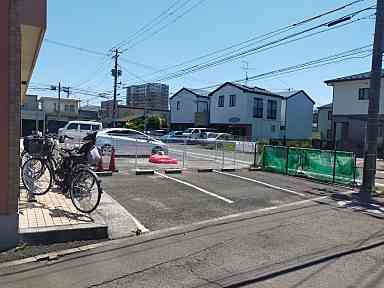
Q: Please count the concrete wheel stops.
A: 6